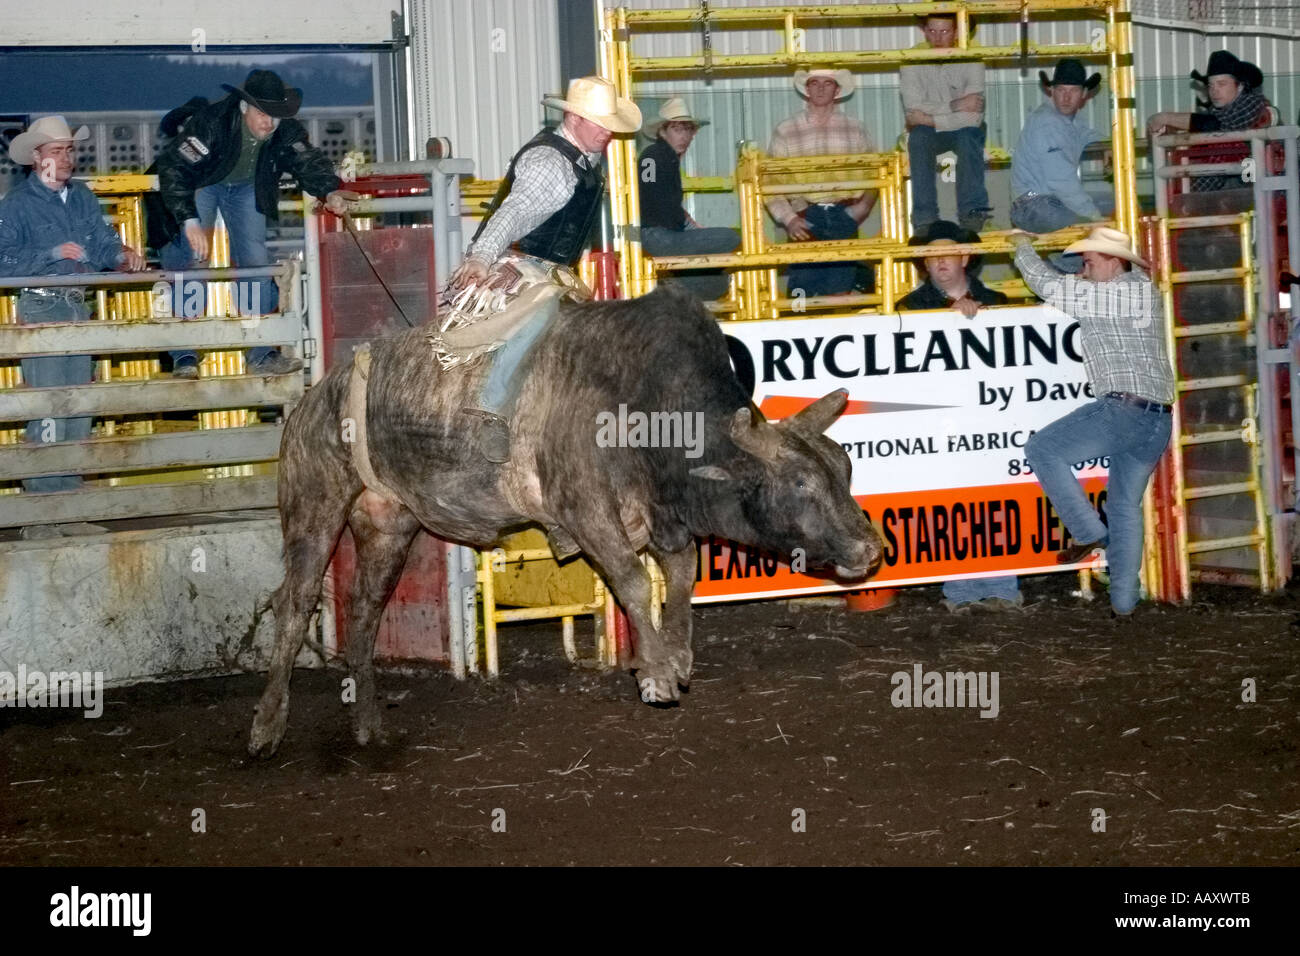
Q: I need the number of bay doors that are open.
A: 1